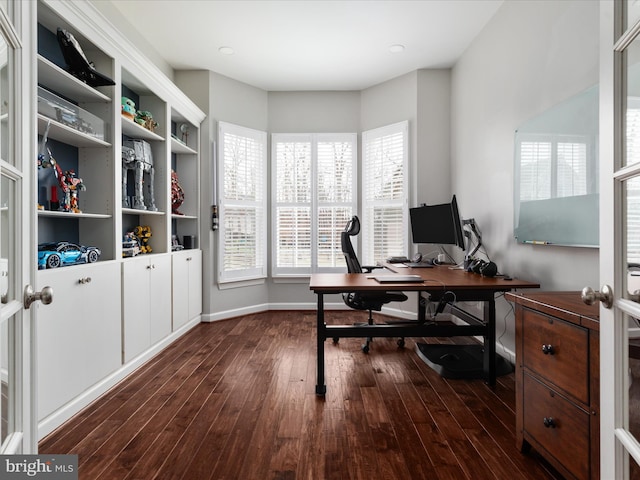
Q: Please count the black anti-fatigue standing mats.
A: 1